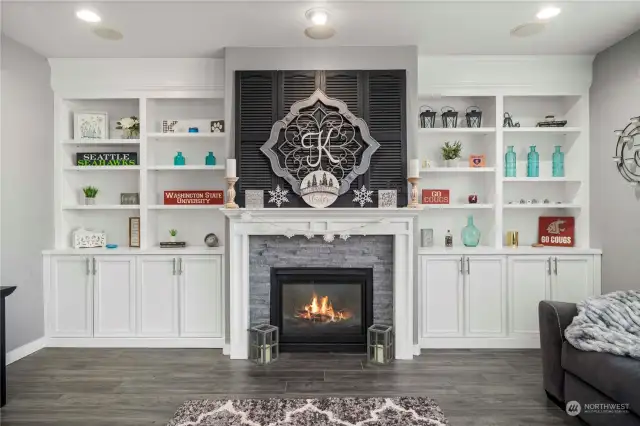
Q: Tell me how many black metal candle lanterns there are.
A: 3